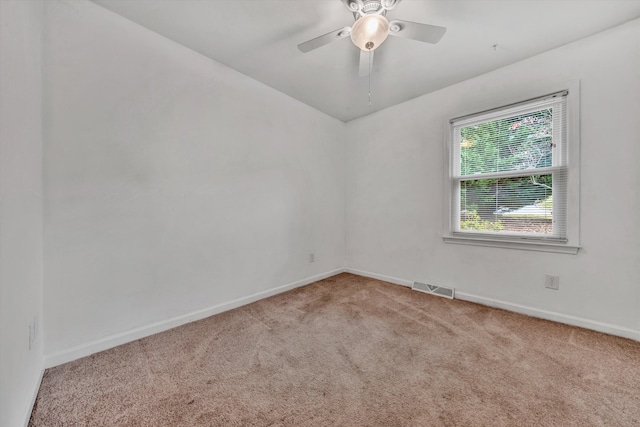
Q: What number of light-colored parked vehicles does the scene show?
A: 0